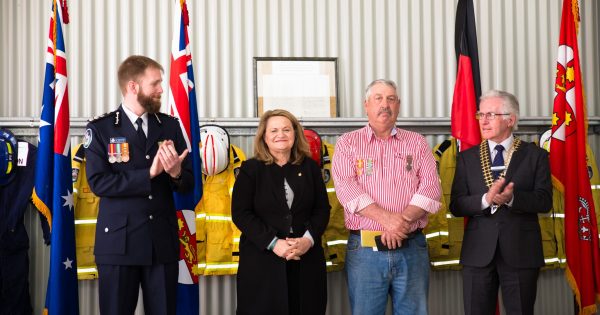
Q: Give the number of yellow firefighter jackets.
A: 5